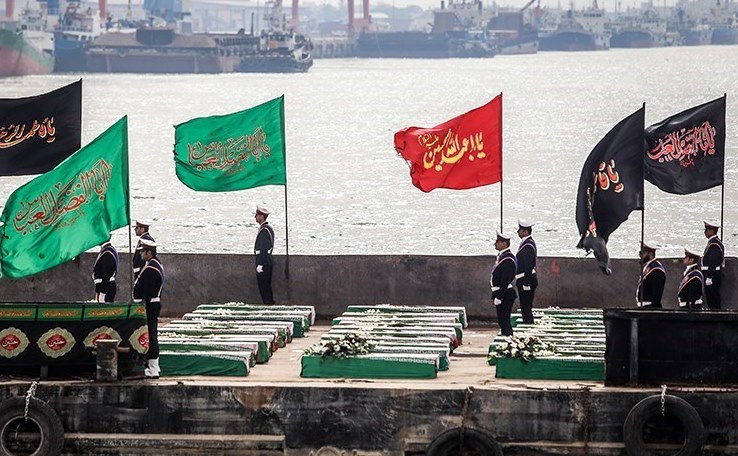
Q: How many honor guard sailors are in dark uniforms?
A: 9